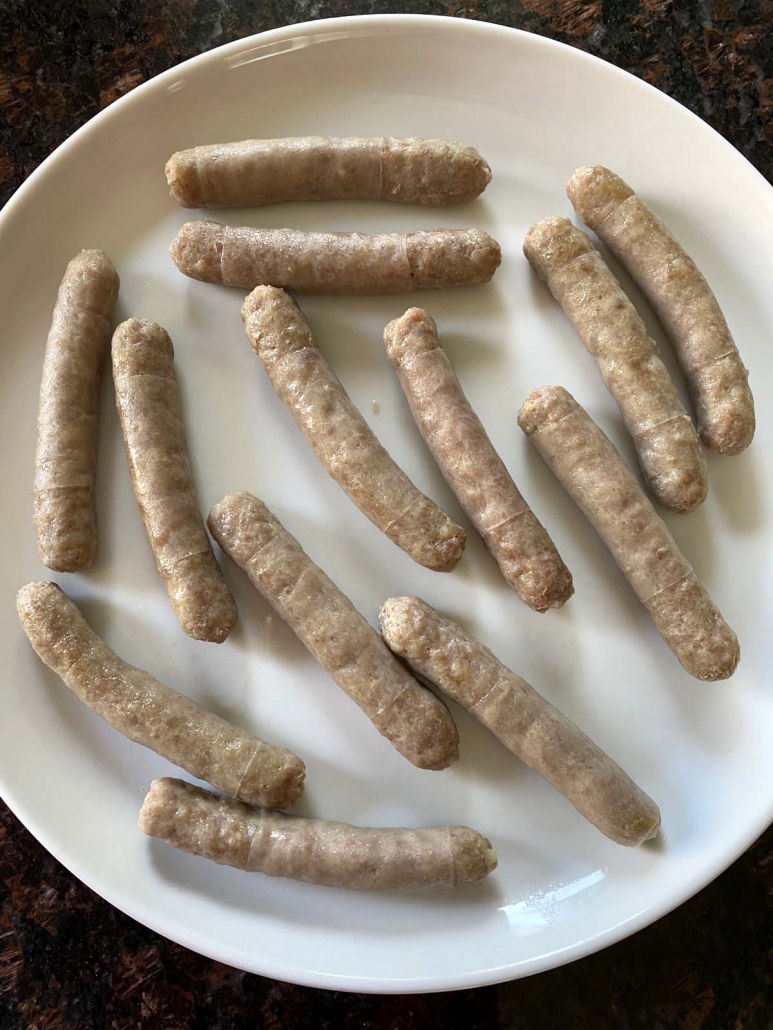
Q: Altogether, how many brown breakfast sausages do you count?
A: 13